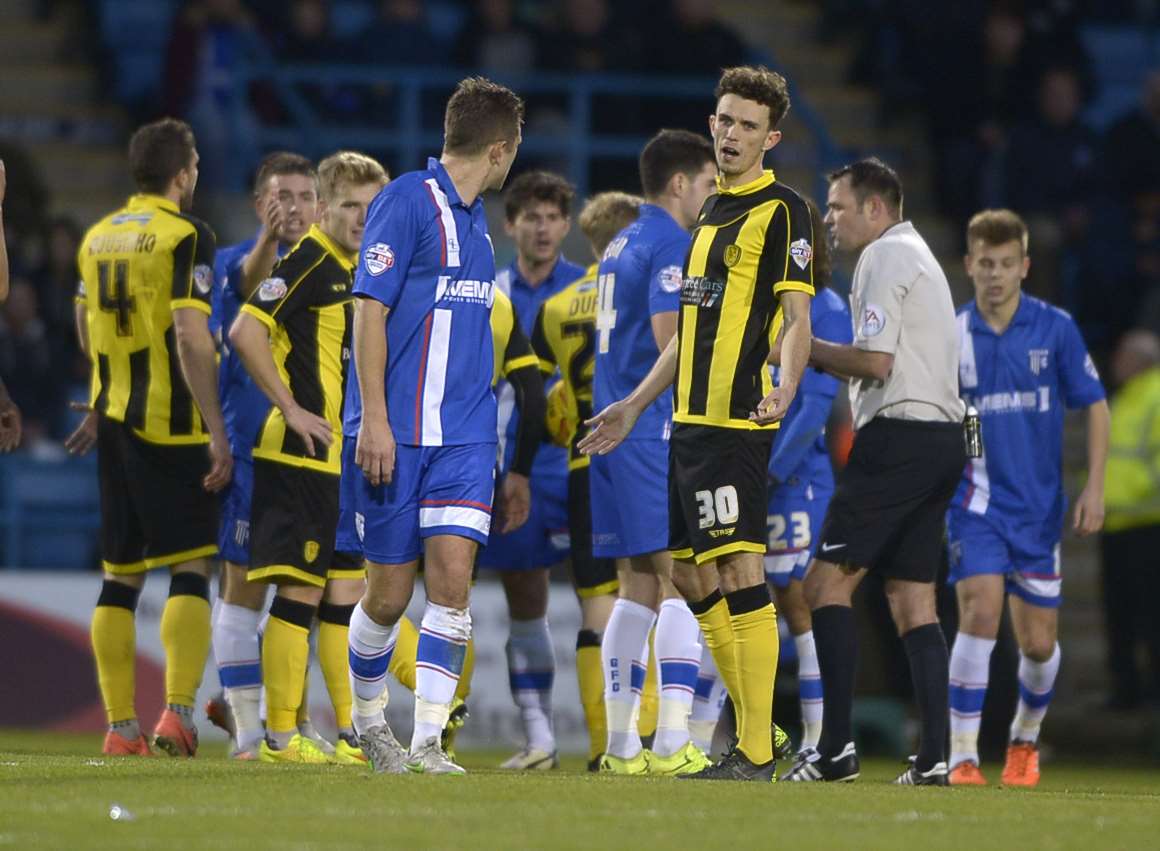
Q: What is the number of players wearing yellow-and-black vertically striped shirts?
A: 5